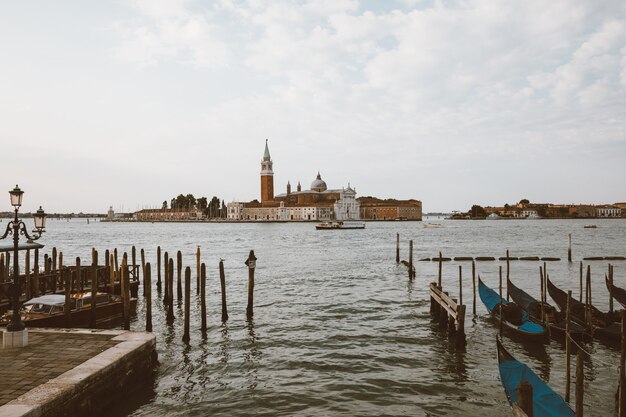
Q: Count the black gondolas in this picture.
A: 3